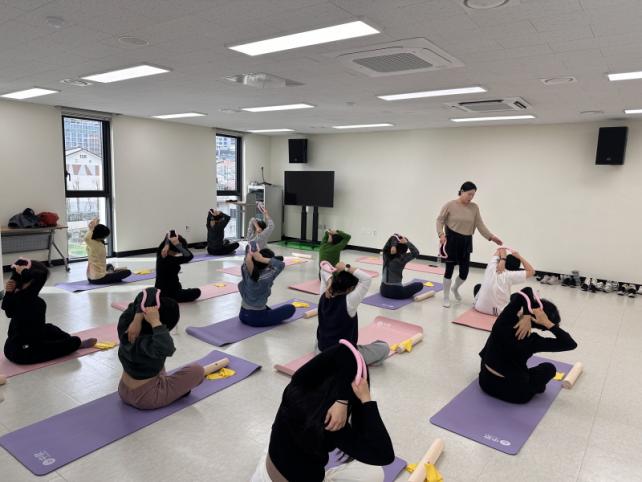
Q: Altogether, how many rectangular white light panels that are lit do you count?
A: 11